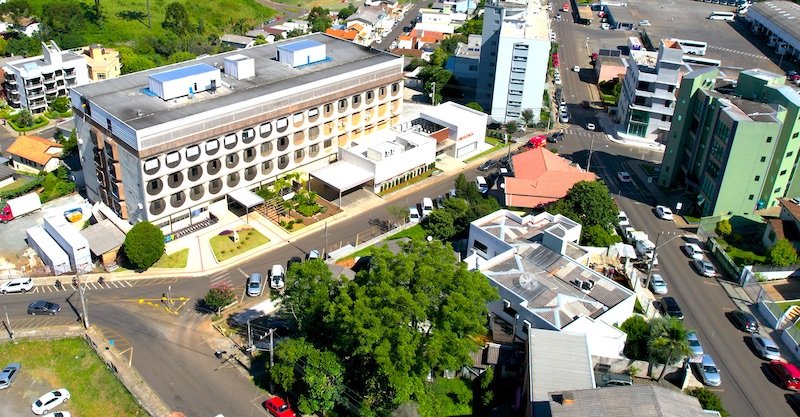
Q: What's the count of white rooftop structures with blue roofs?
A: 2